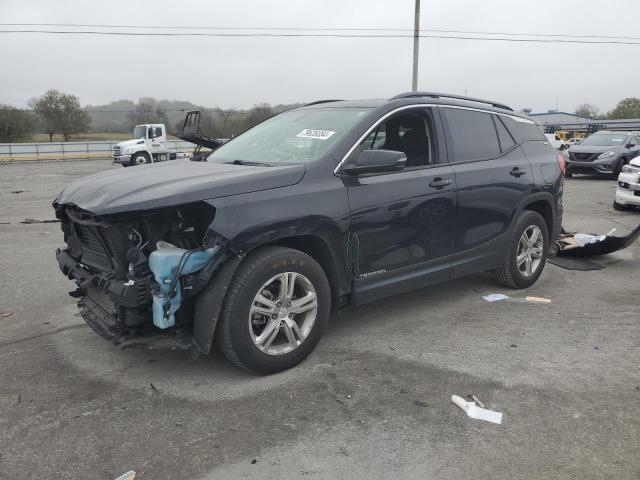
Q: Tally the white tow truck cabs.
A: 1